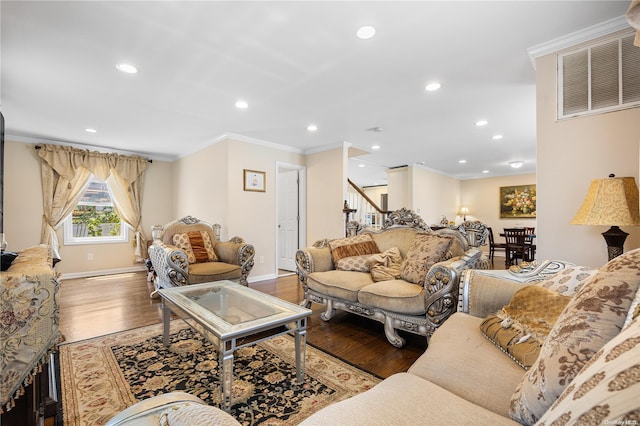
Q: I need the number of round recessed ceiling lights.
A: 12